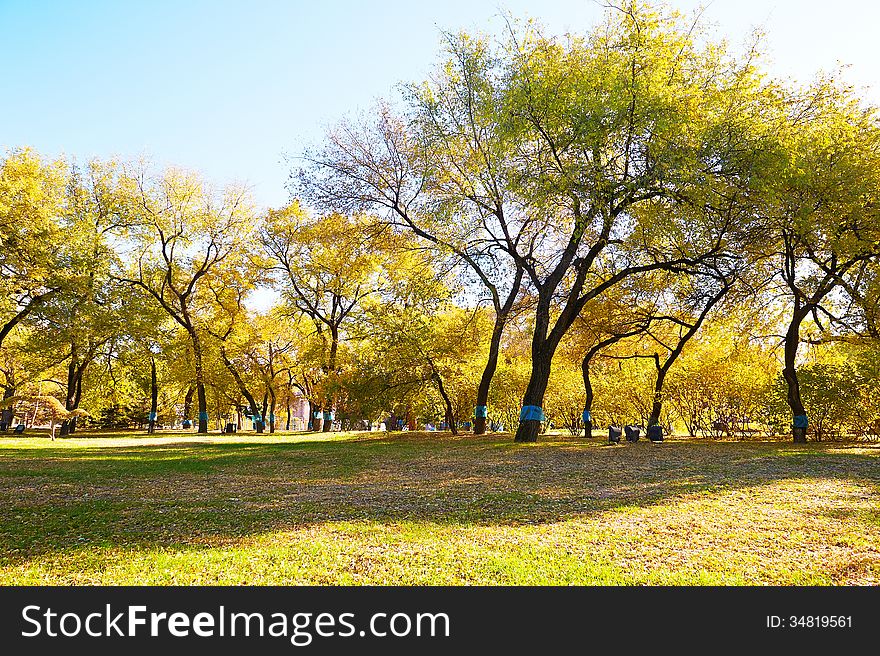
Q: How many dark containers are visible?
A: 3